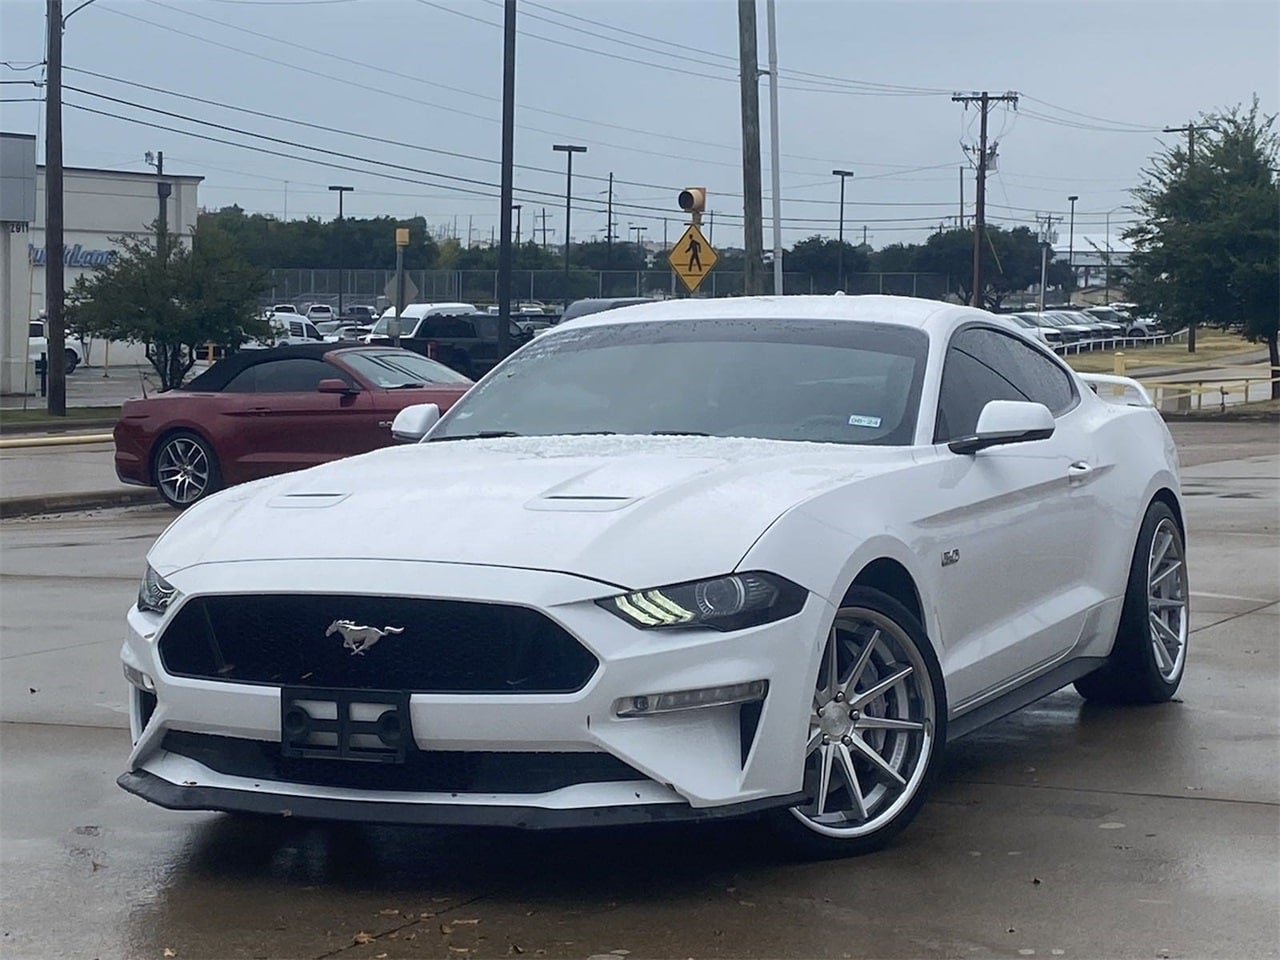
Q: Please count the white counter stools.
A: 0